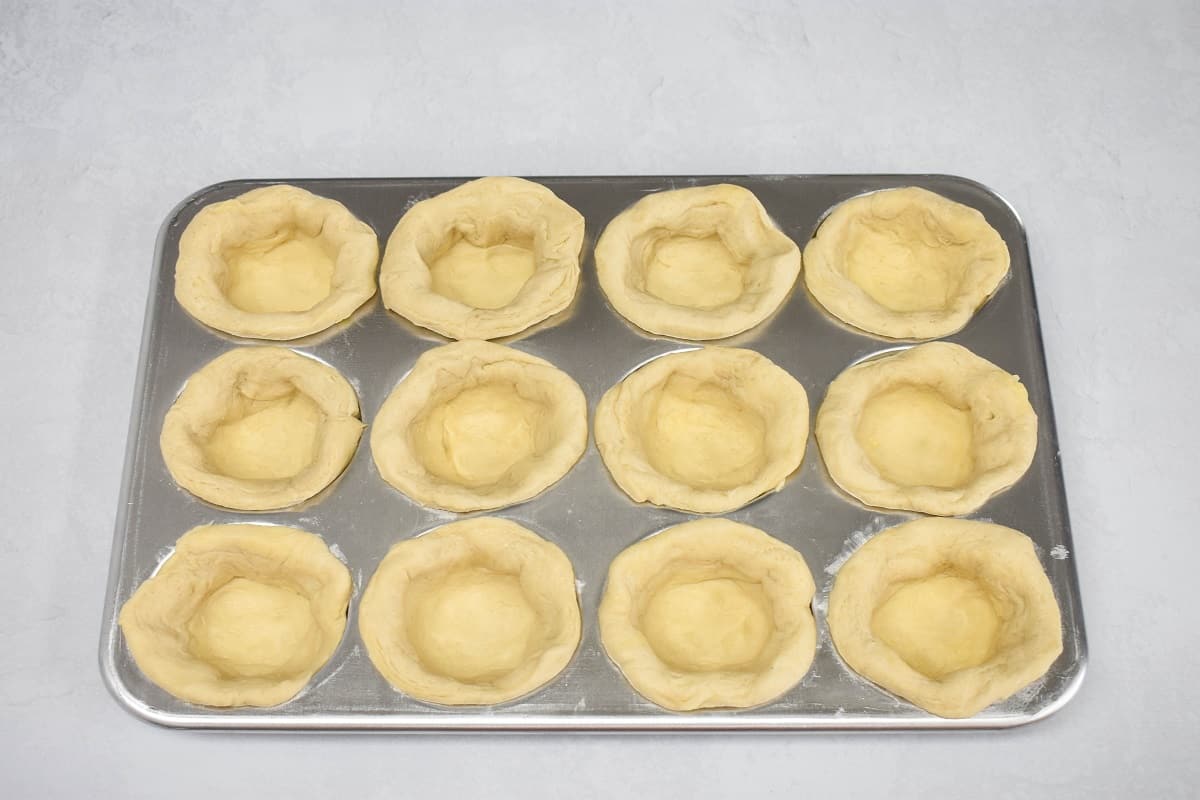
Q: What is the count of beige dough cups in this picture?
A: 12